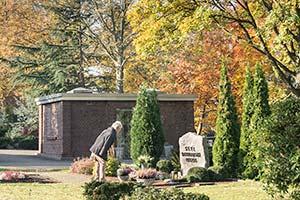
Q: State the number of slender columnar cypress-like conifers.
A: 4